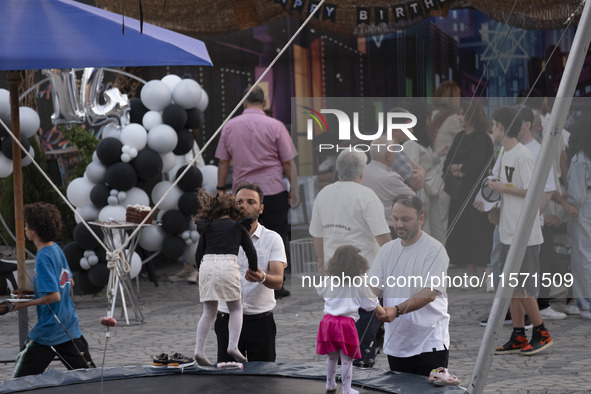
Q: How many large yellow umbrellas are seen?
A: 0